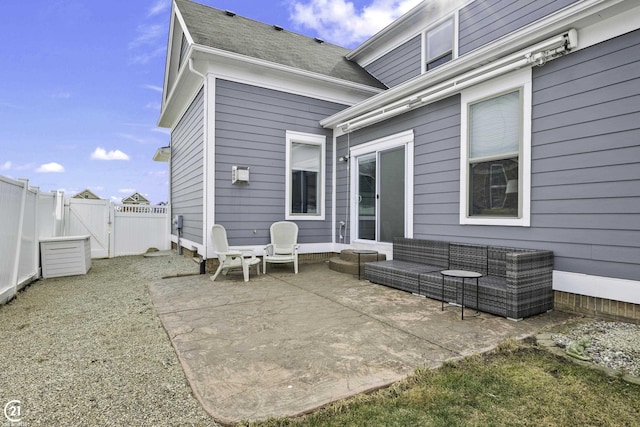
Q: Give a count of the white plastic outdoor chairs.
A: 2